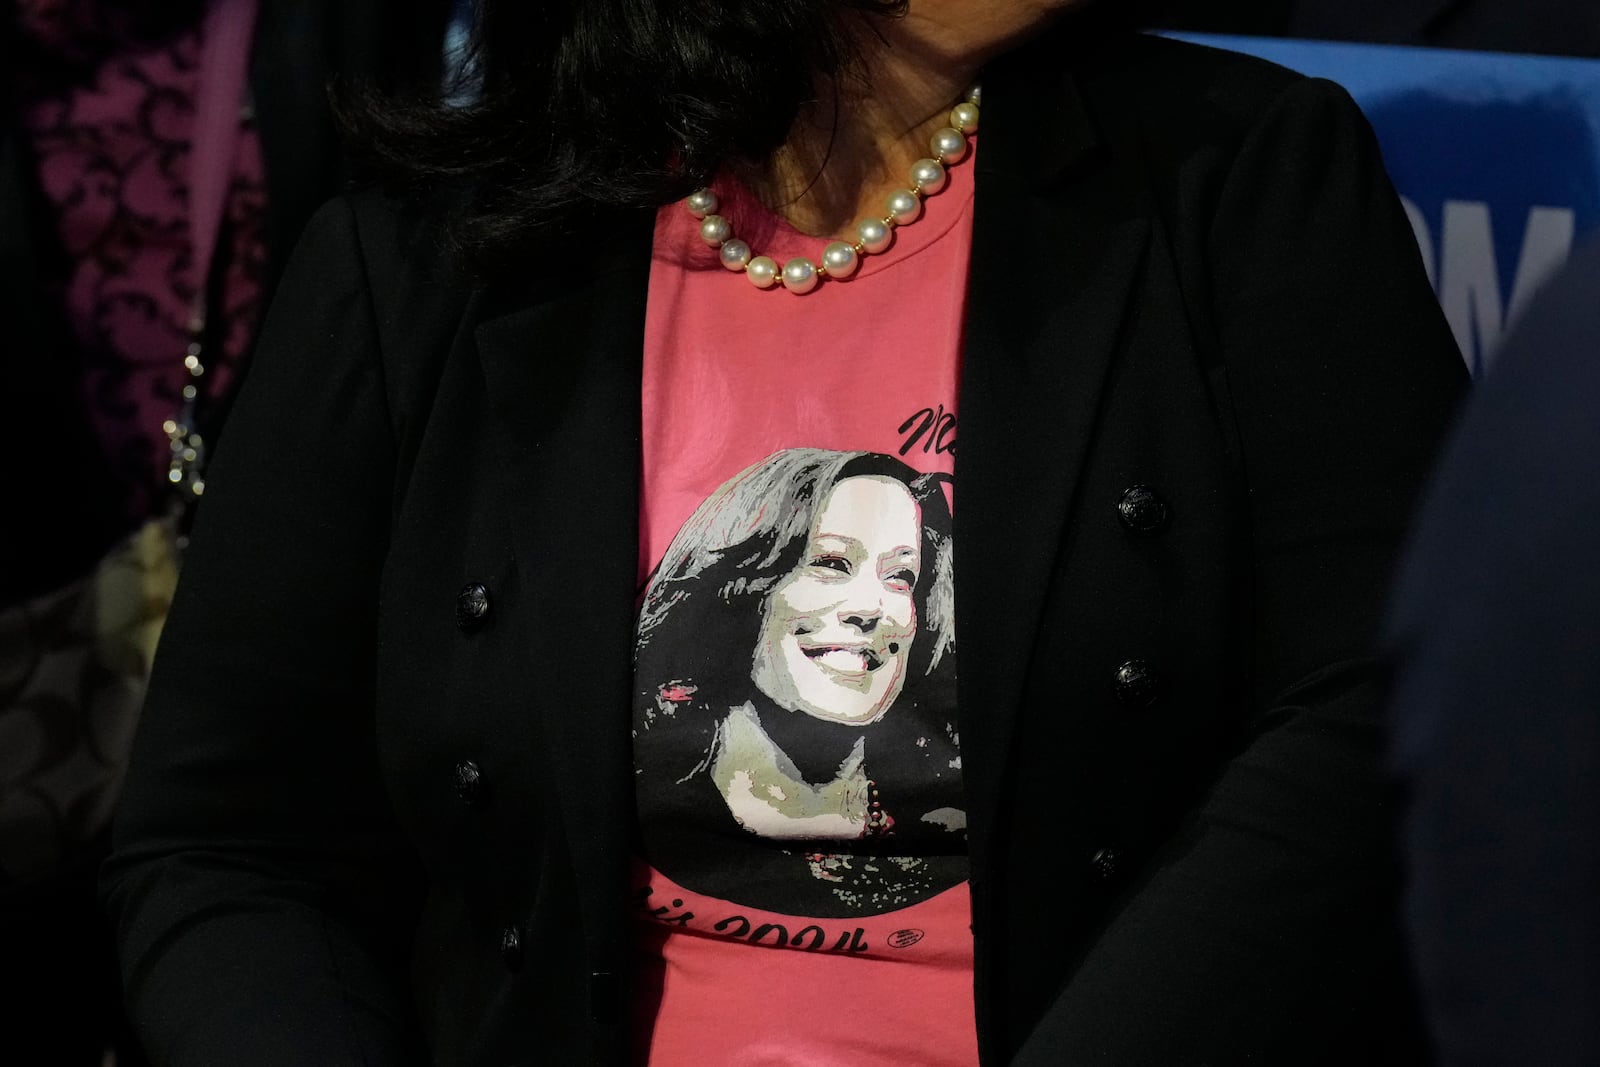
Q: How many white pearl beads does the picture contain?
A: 12